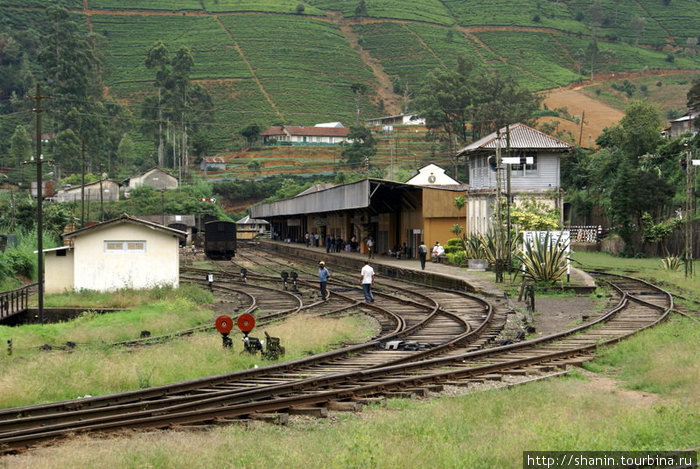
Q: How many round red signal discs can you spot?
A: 2